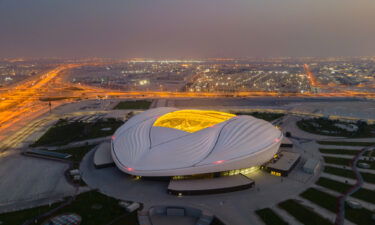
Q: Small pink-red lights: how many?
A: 4